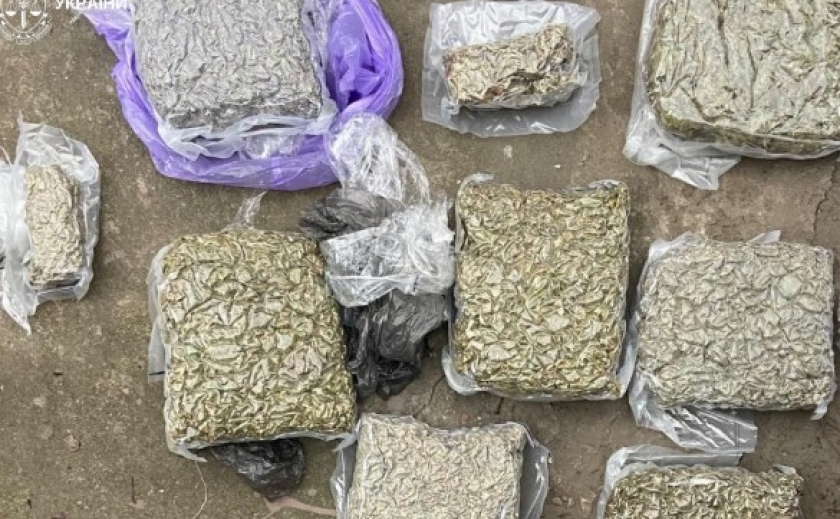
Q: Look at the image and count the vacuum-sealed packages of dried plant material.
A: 9